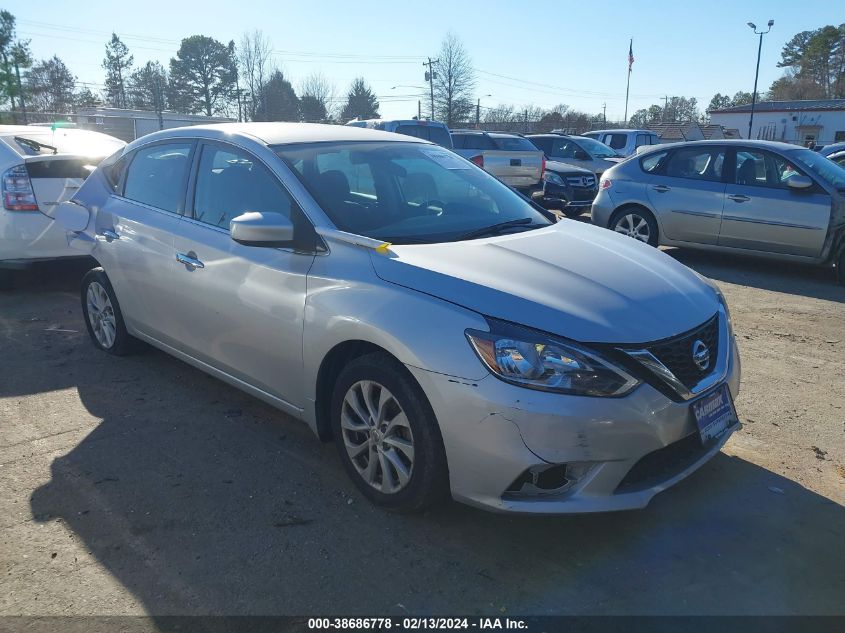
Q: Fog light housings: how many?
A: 1